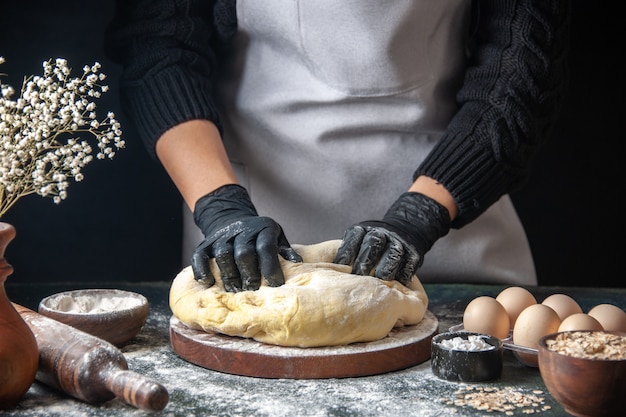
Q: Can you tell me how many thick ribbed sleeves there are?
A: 2